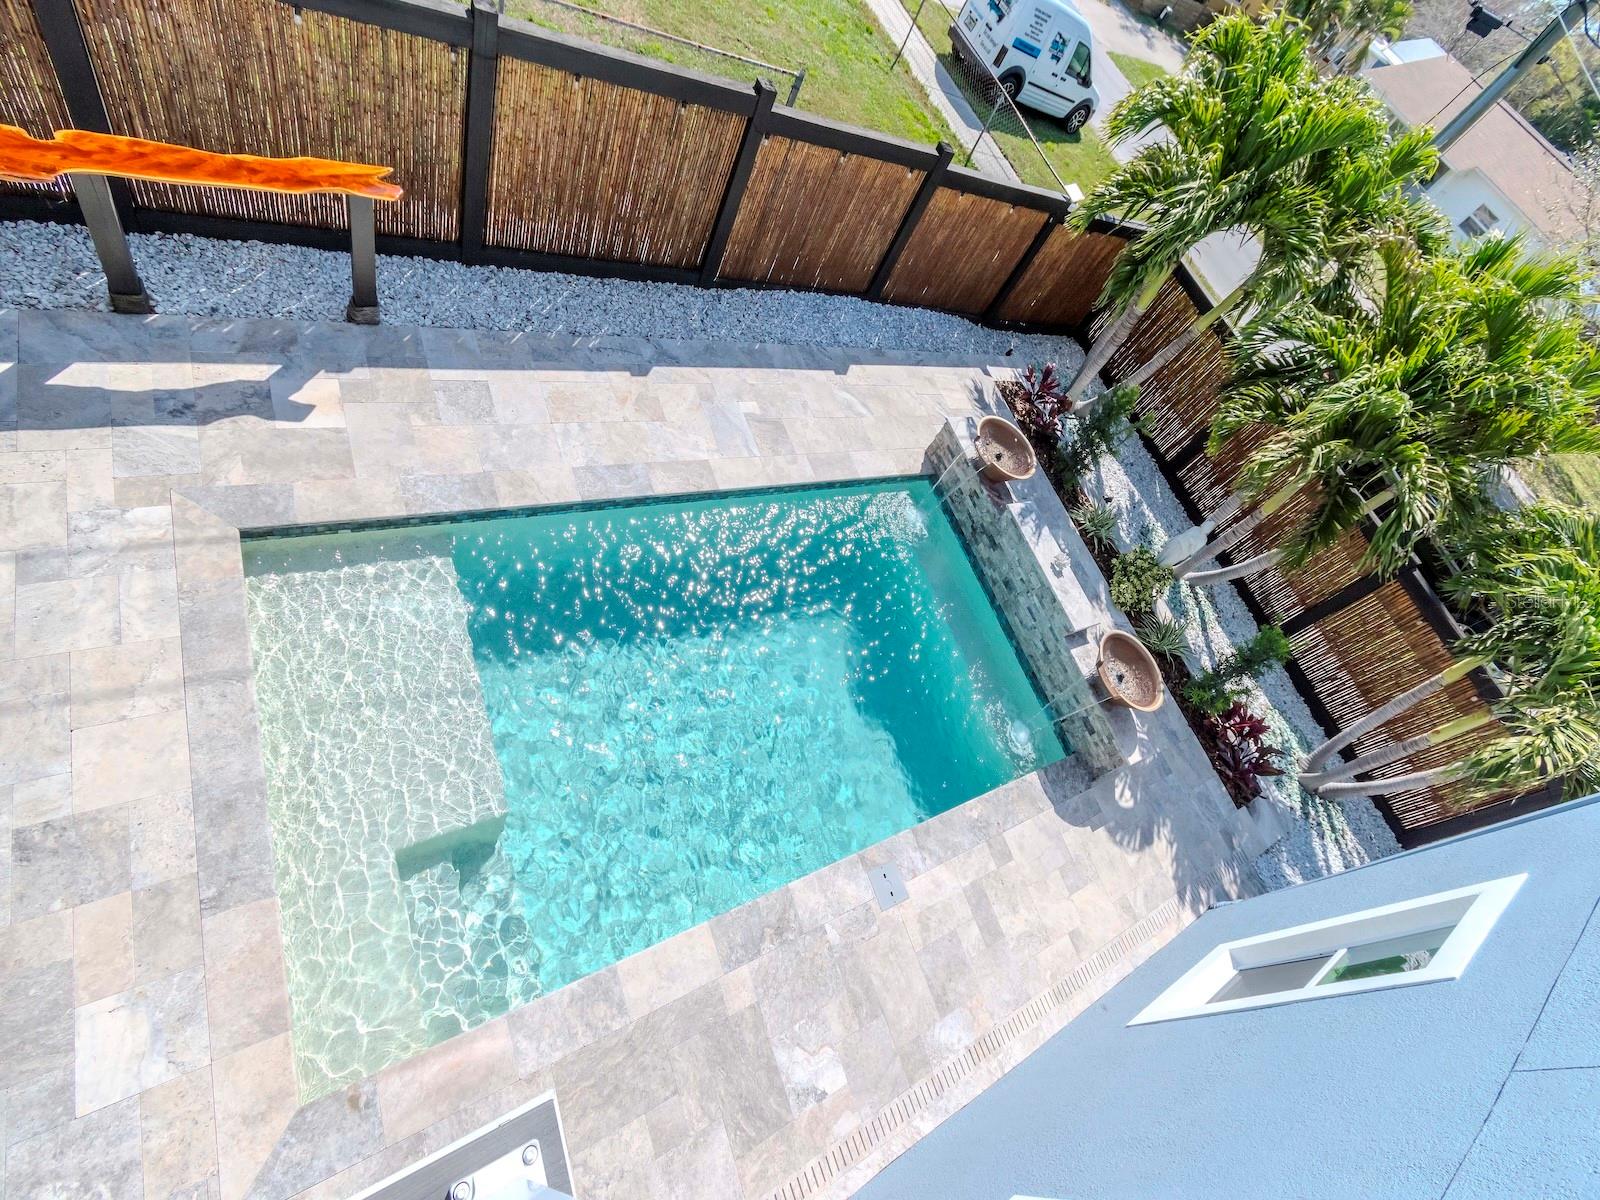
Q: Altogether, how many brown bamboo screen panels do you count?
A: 9